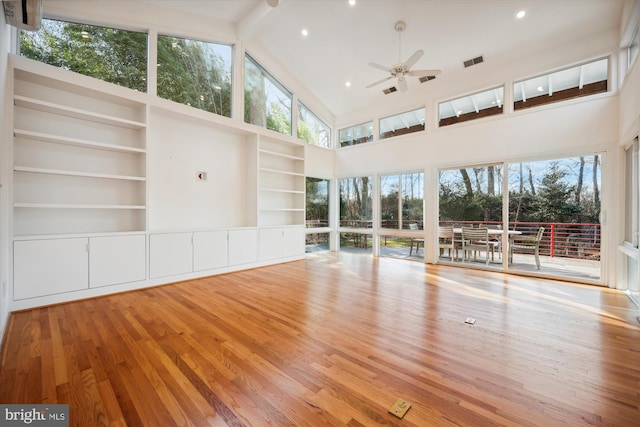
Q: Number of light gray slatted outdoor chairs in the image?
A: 6